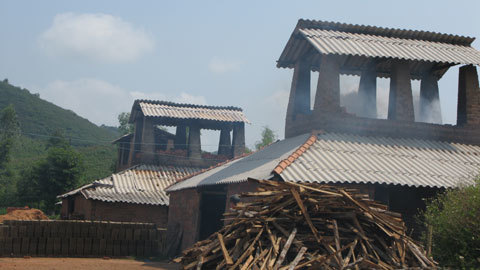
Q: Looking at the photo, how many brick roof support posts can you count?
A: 12